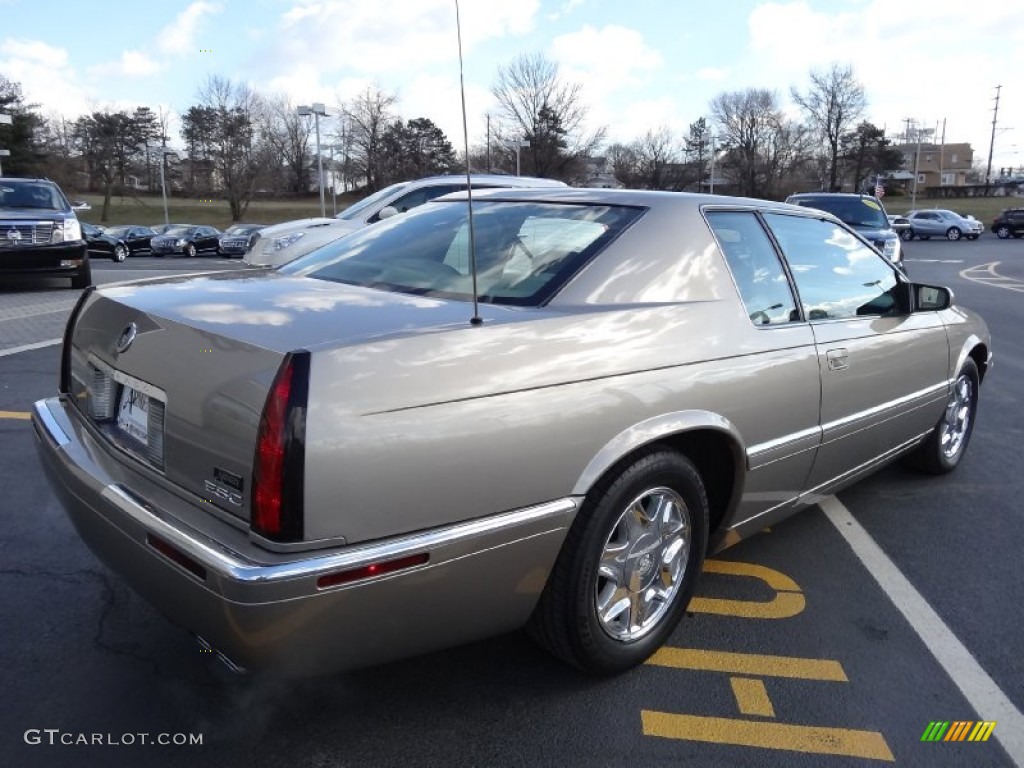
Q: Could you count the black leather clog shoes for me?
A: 0